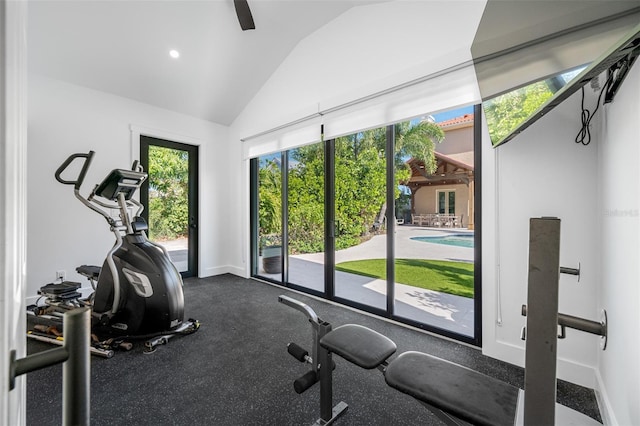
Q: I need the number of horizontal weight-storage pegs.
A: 2